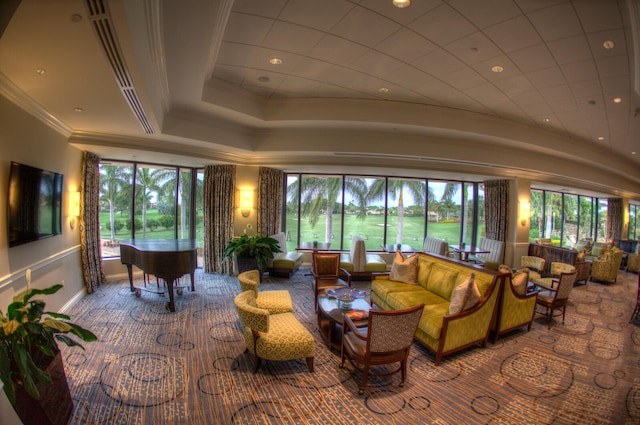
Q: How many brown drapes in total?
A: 5